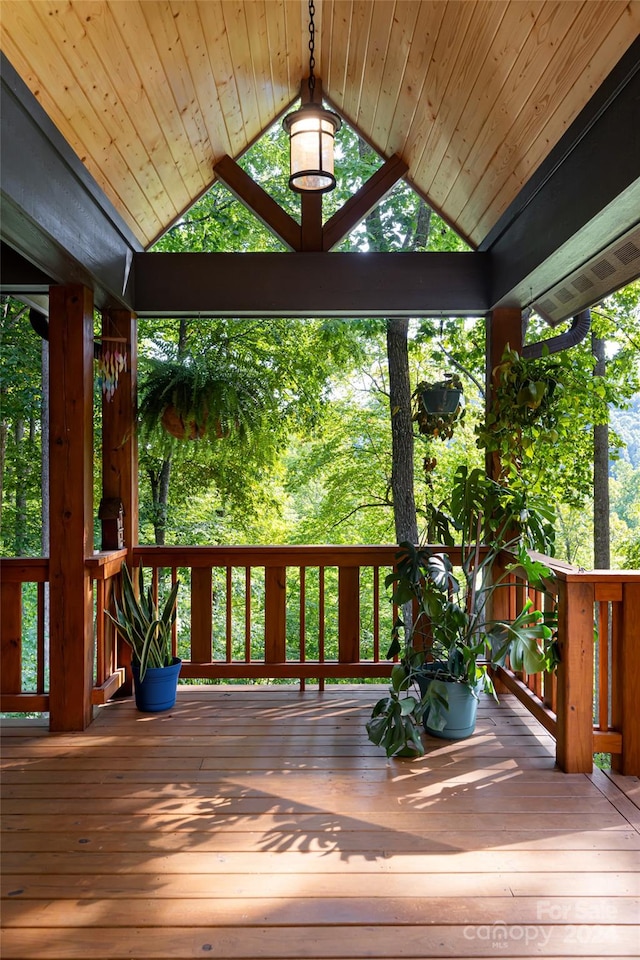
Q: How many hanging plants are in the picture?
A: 3